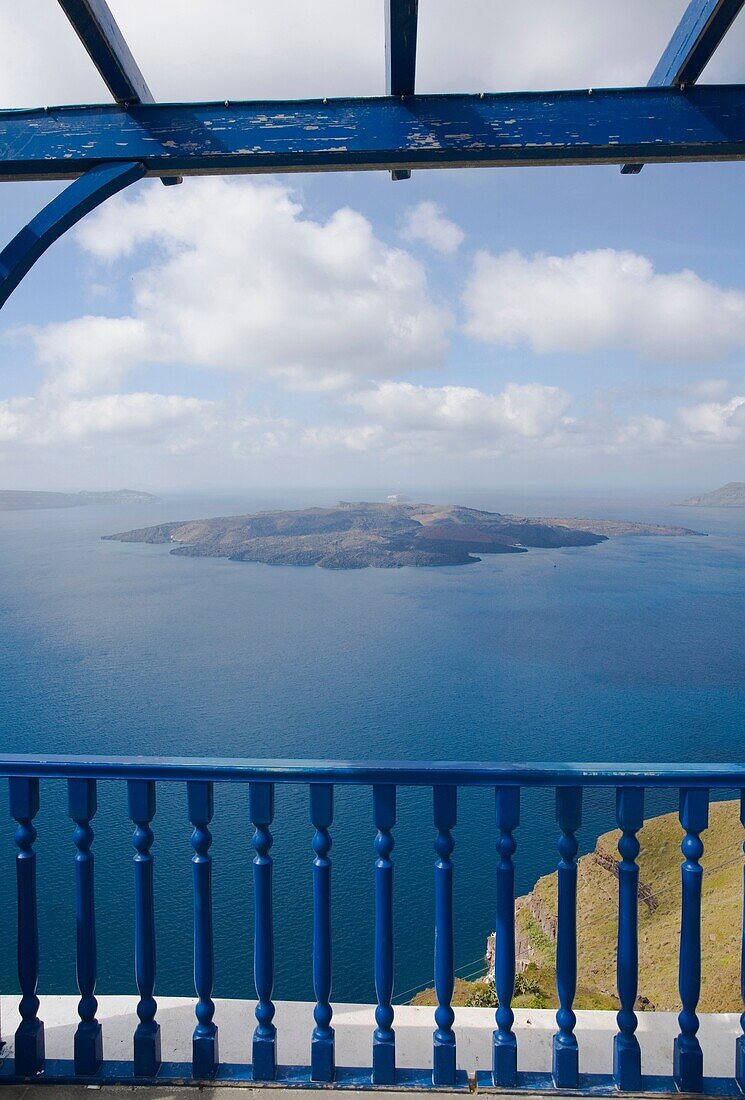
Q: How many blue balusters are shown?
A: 13